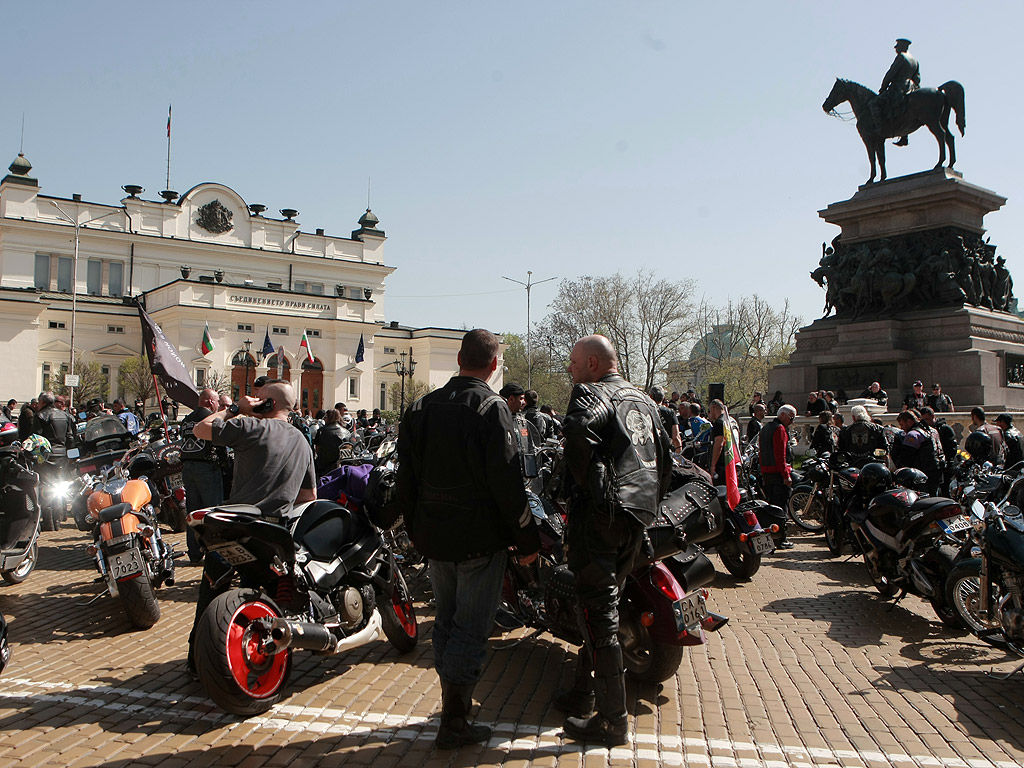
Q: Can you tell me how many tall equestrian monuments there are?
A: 1